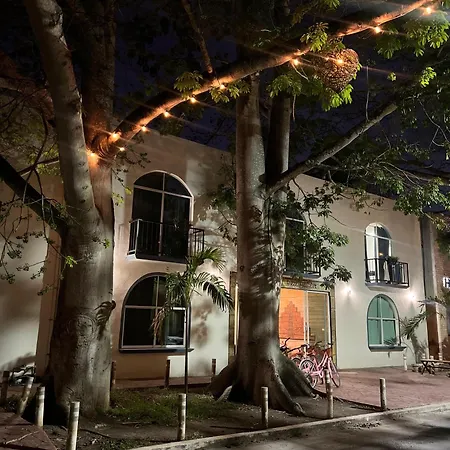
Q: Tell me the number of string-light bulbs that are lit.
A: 11